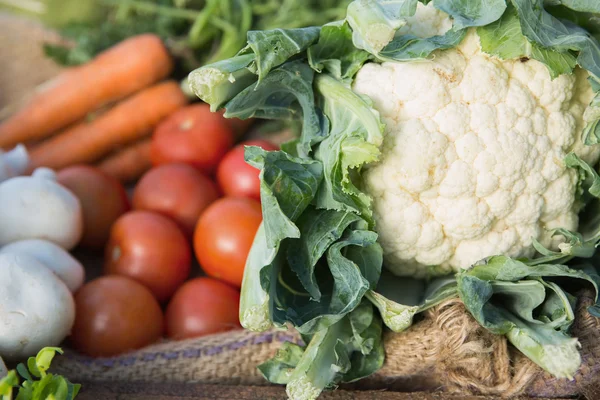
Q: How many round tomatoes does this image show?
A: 8